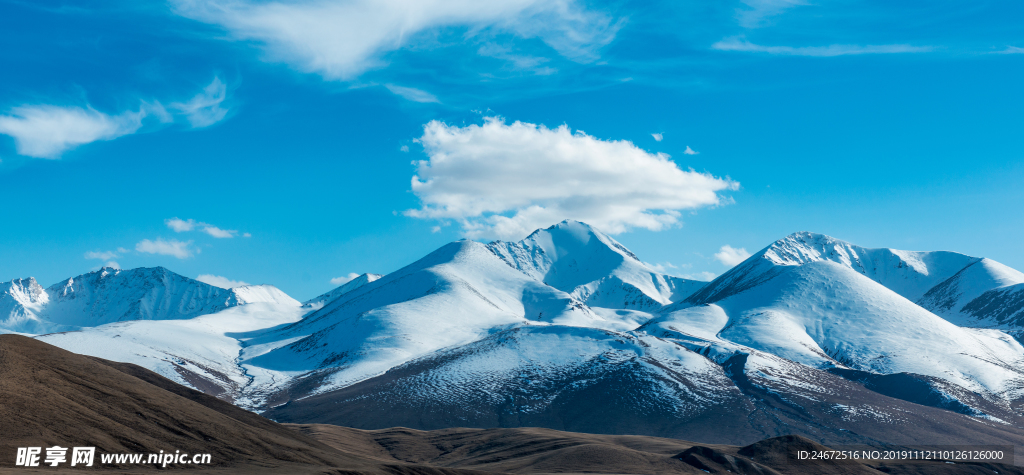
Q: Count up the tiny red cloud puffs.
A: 0